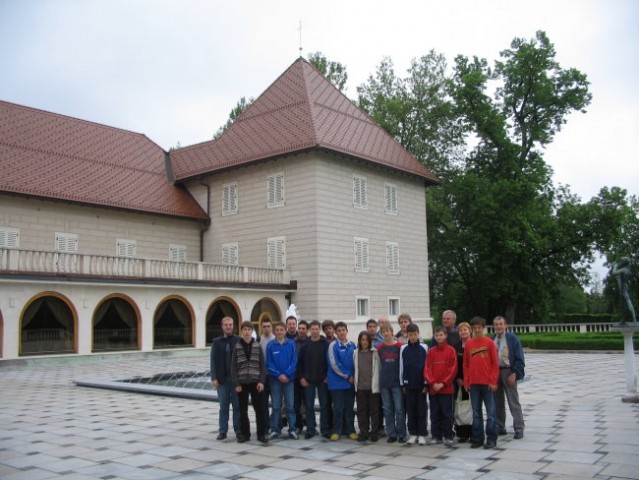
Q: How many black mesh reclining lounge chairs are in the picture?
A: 0